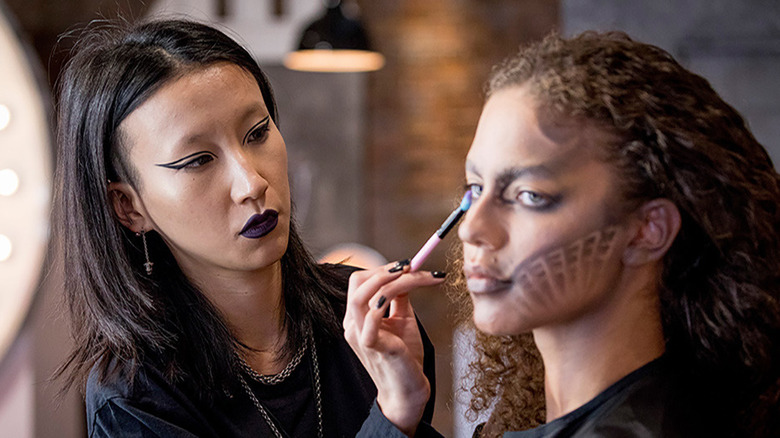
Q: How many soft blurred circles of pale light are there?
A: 3